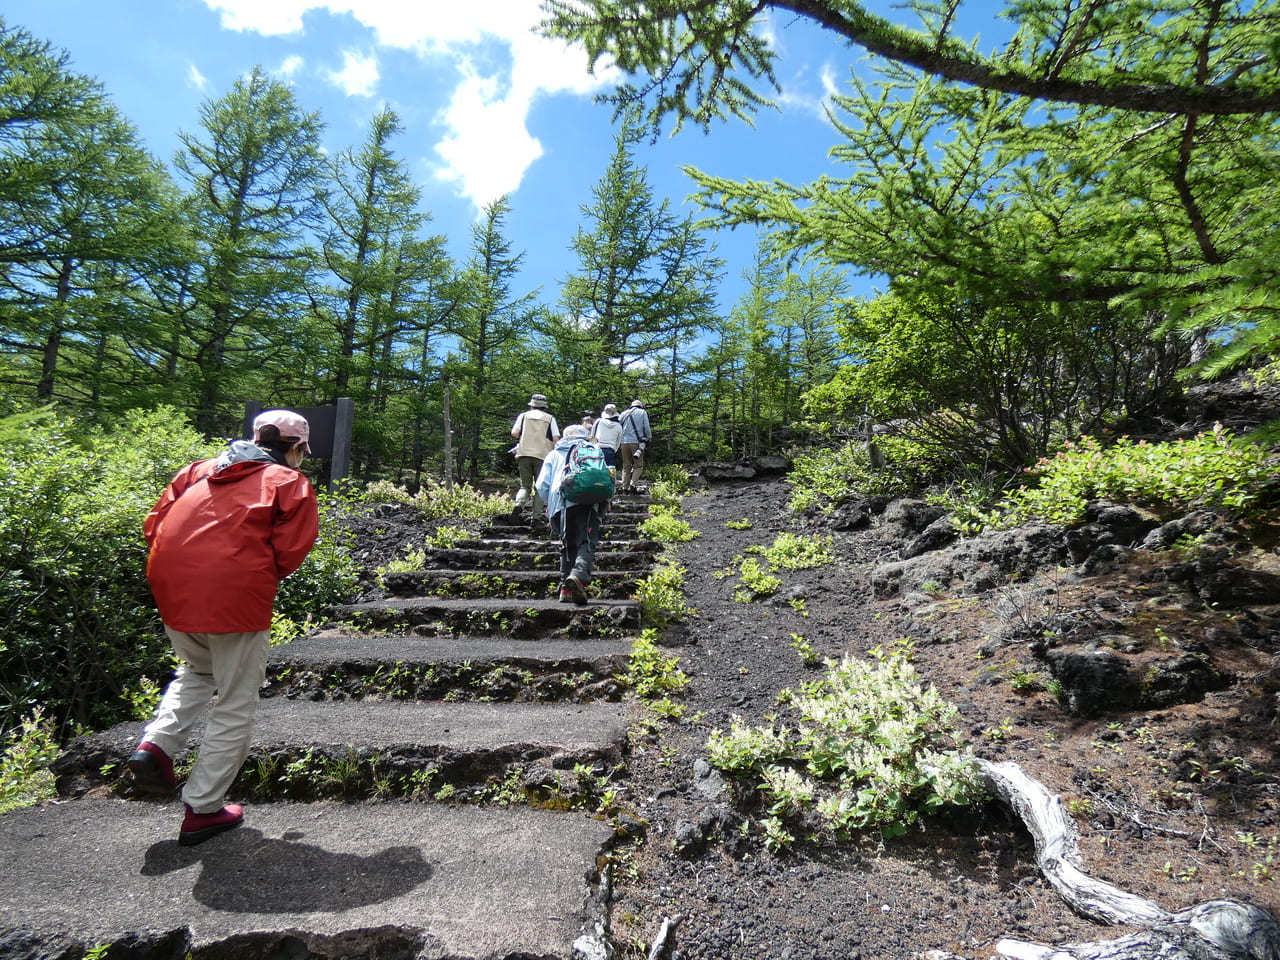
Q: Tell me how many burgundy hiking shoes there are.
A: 2